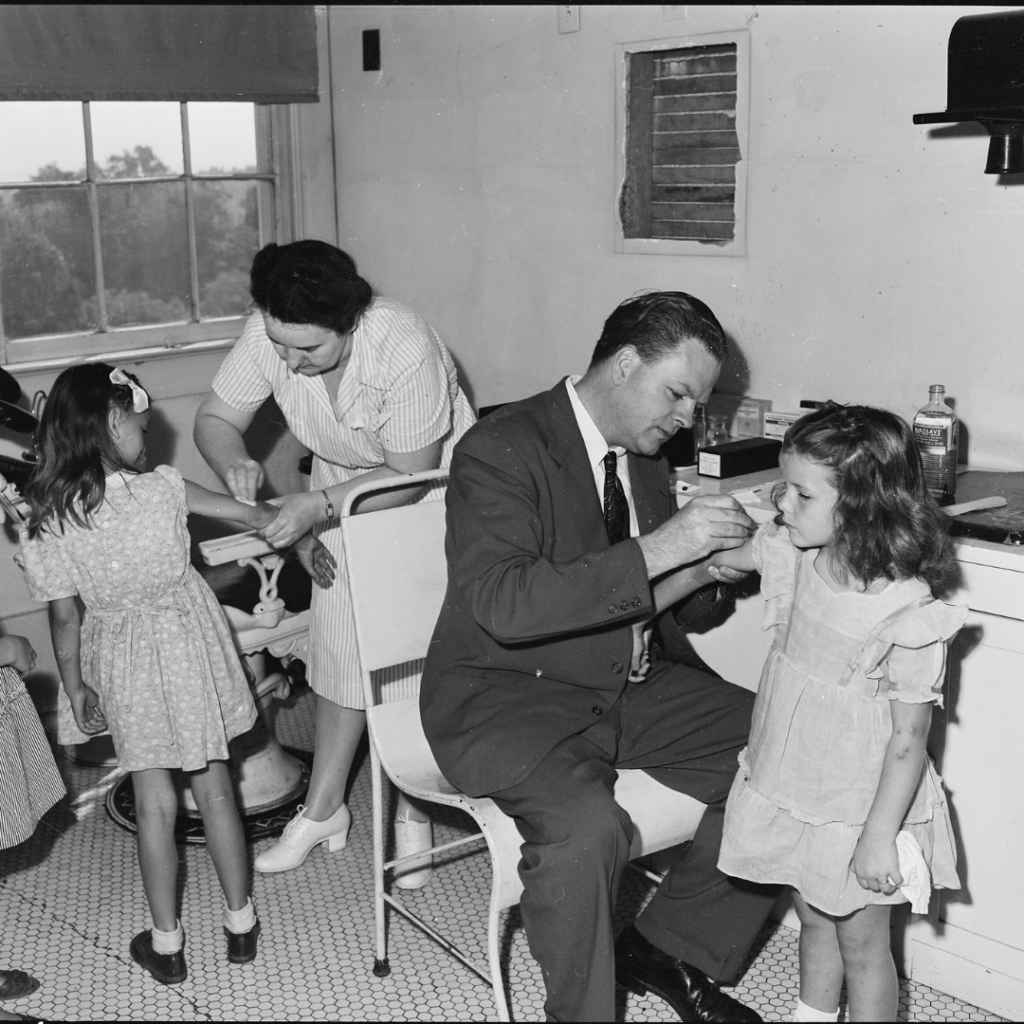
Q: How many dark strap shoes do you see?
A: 2